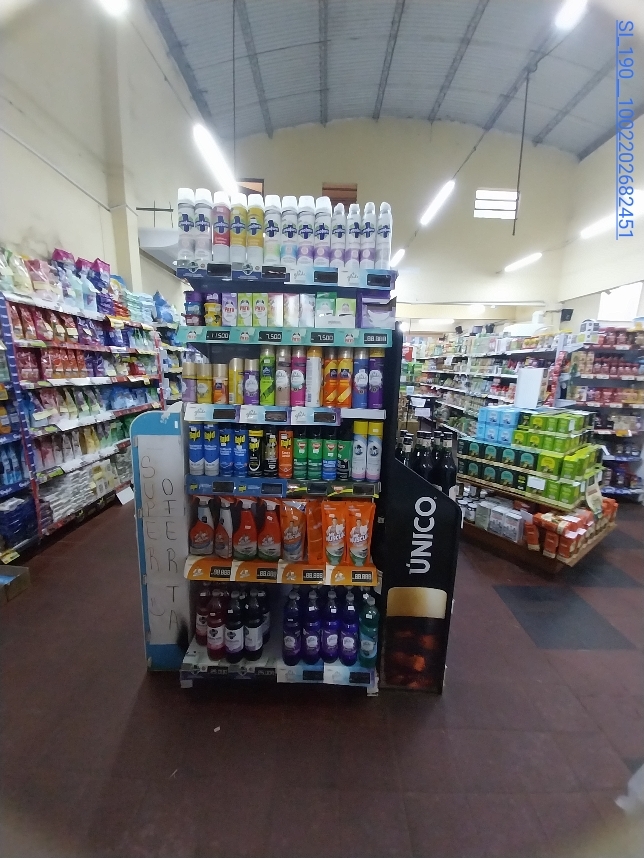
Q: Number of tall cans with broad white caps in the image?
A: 9